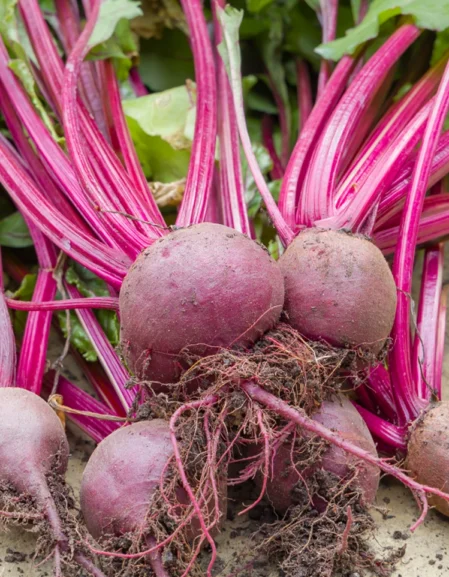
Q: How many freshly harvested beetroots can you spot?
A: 6